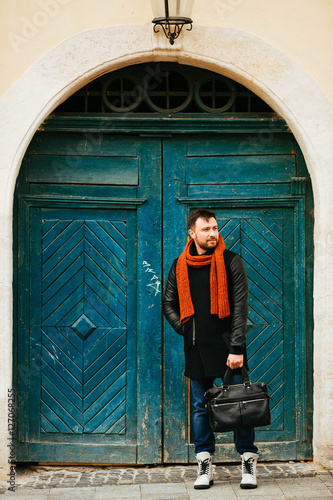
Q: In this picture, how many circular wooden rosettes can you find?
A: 3